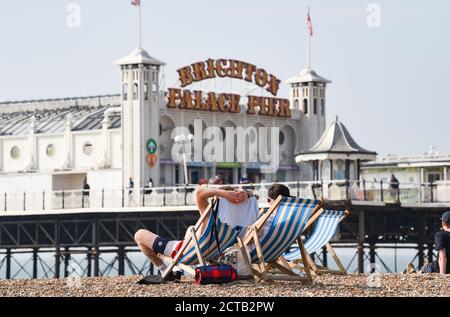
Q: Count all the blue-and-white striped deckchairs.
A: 3